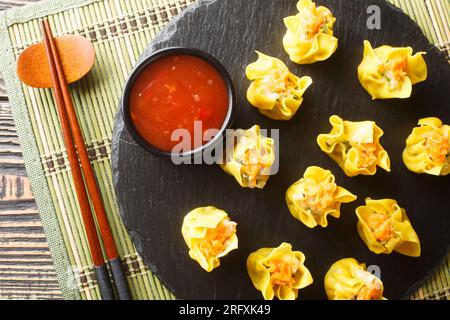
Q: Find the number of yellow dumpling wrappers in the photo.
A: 11